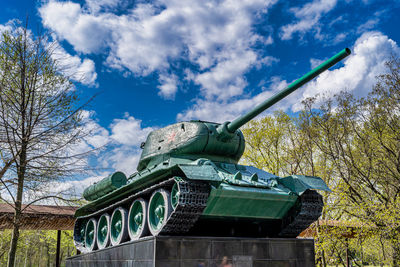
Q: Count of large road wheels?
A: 5